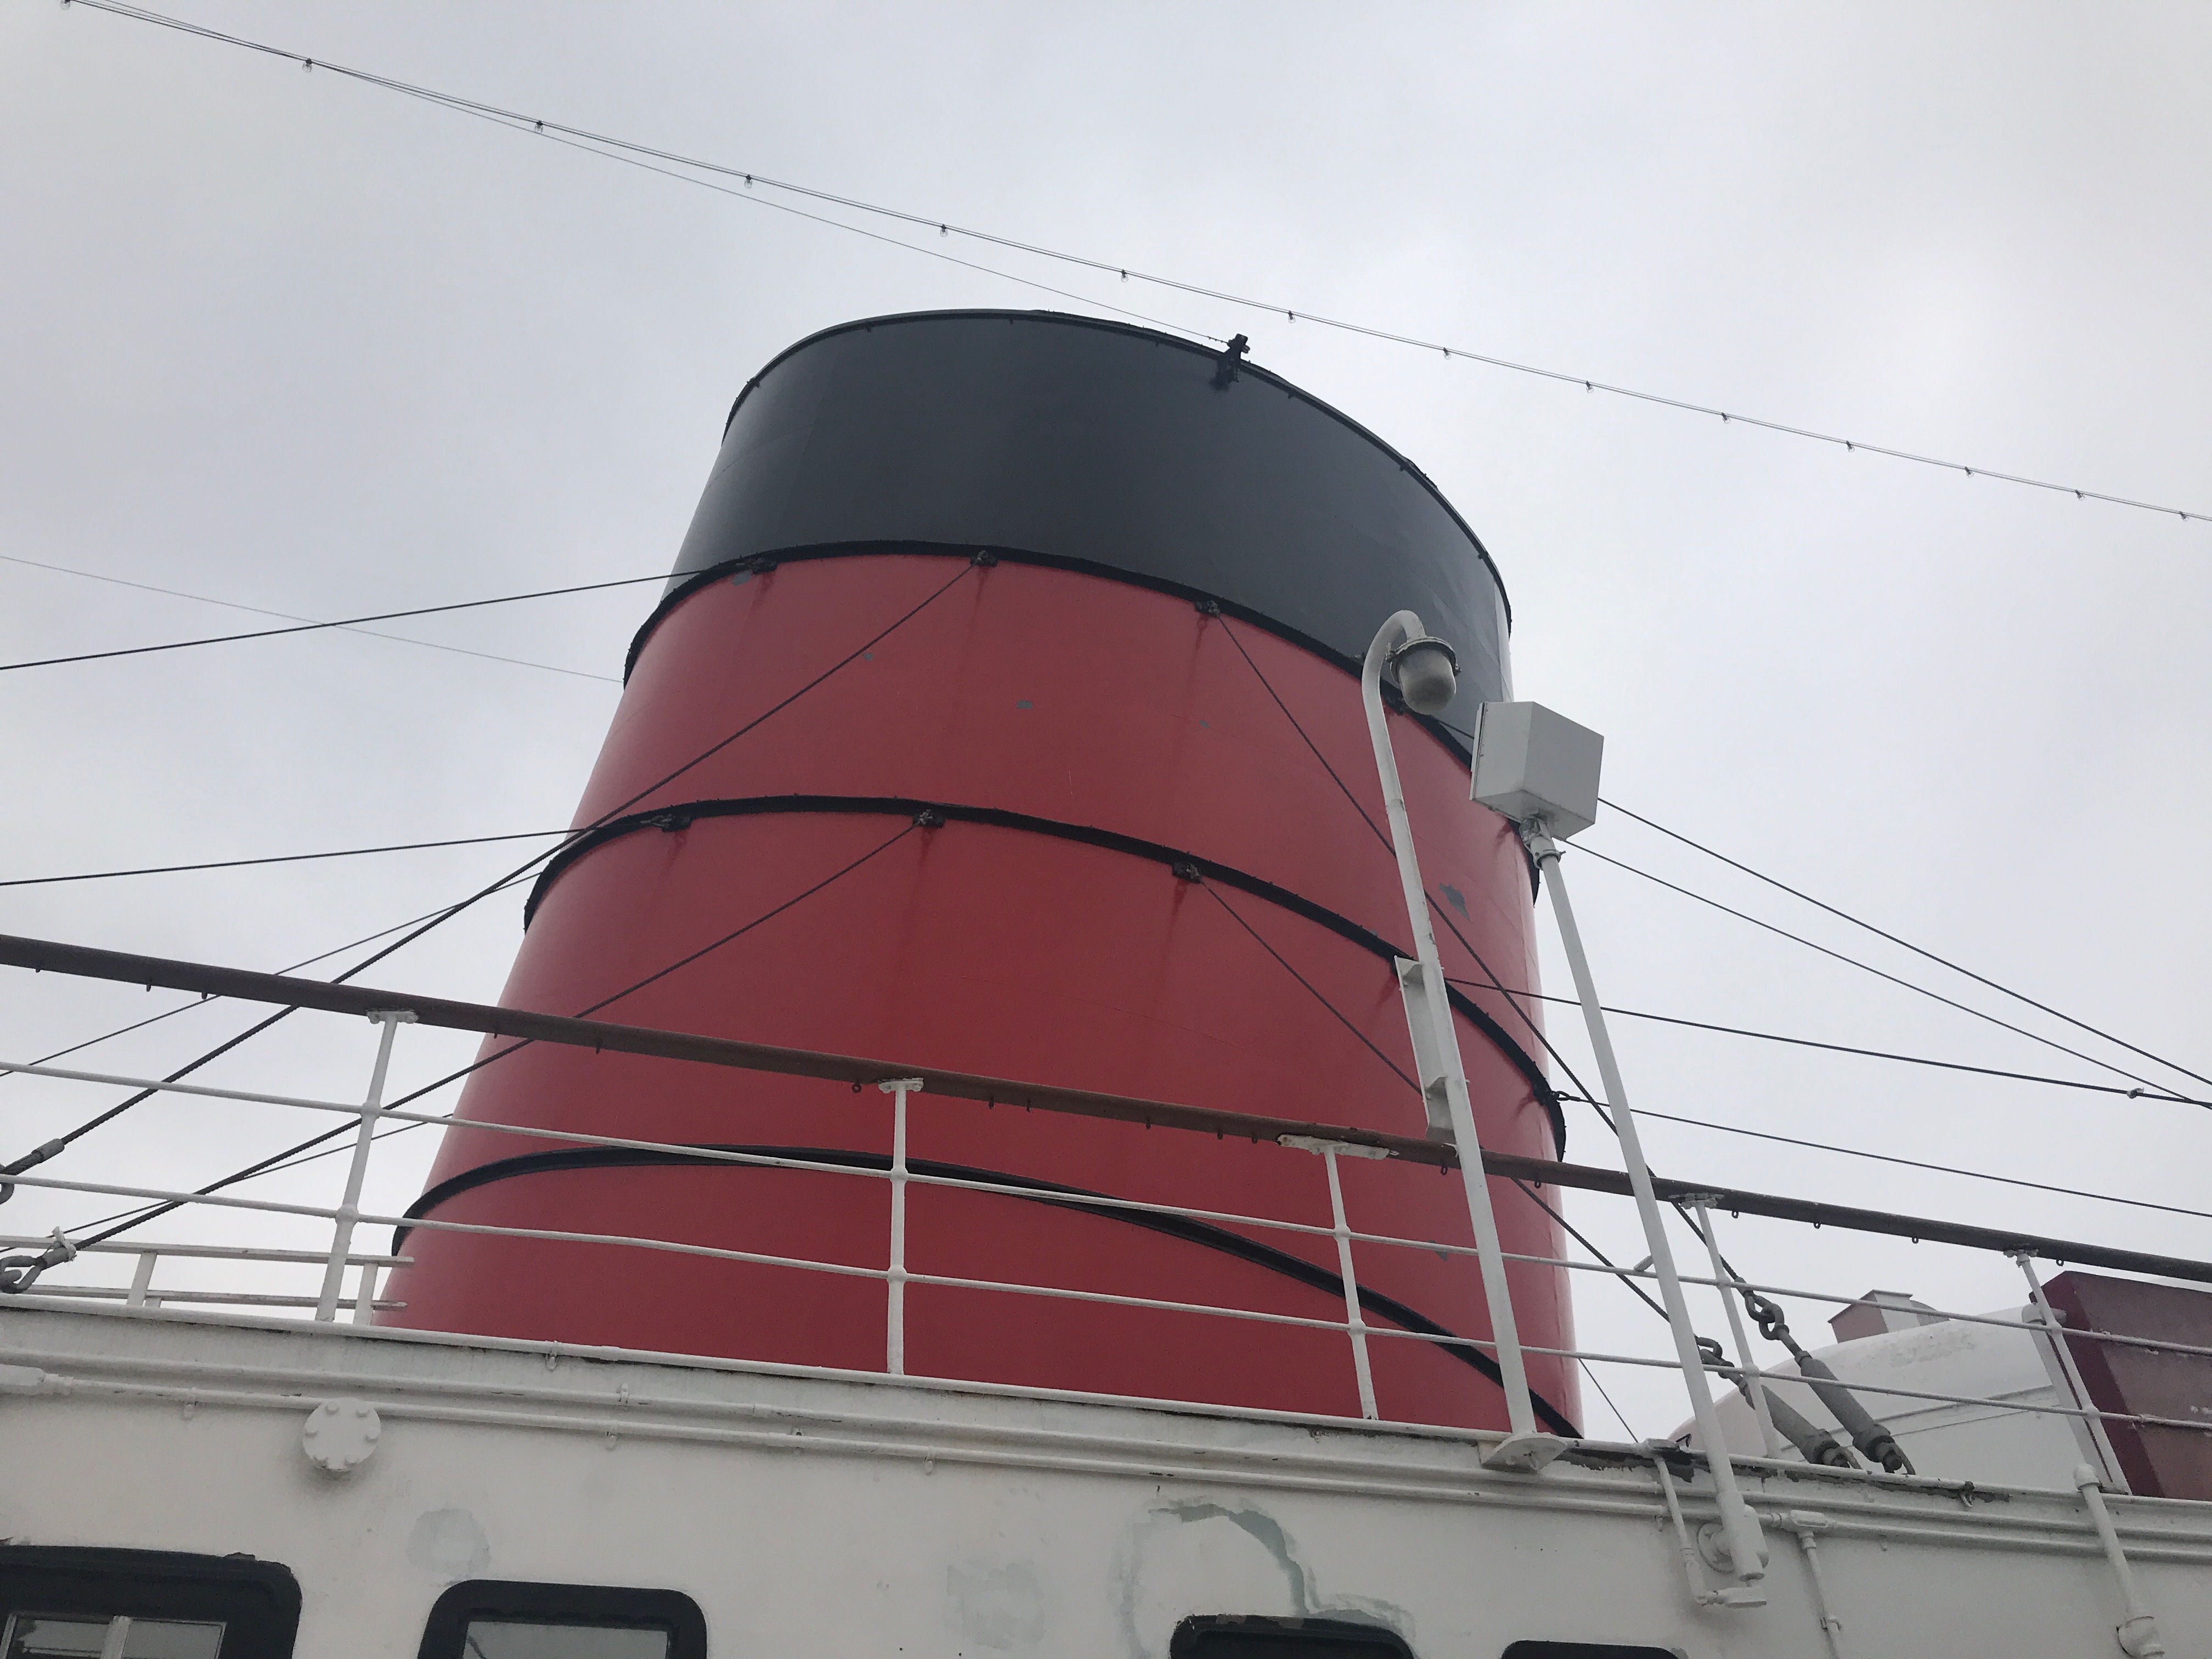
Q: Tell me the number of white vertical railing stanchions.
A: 5